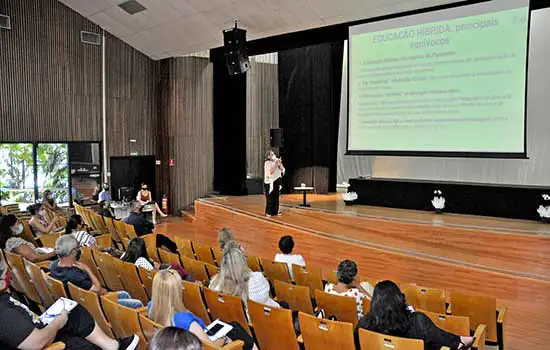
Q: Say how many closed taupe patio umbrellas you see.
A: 0